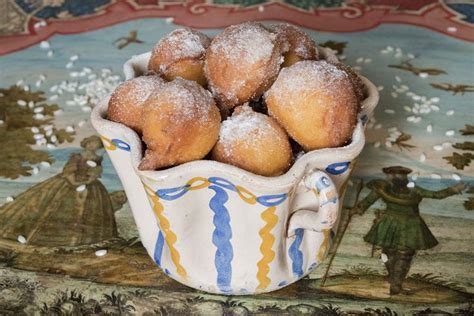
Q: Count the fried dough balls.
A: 8